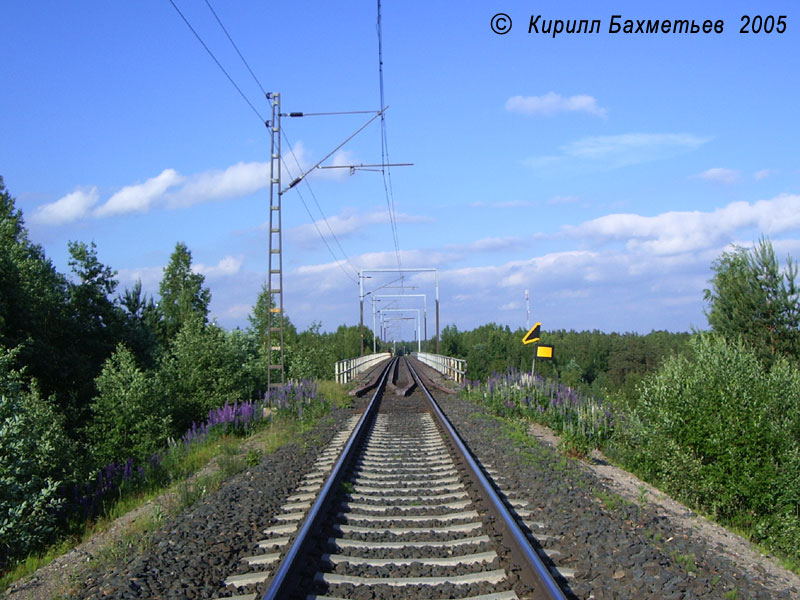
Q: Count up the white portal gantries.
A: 4